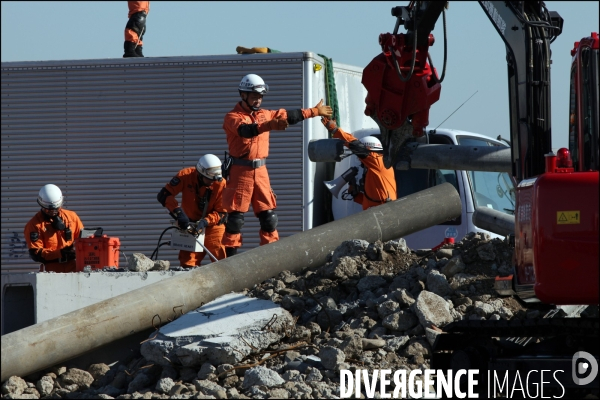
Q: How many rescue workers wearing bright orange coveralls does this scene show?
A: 5